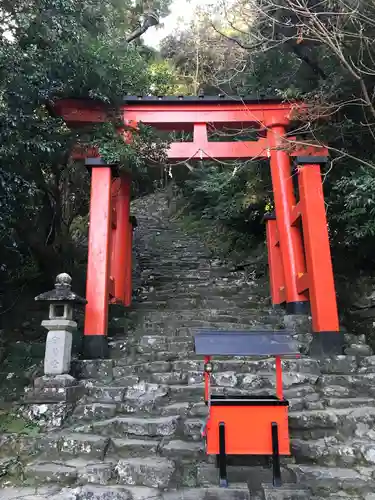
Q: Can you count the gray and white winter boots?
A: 0